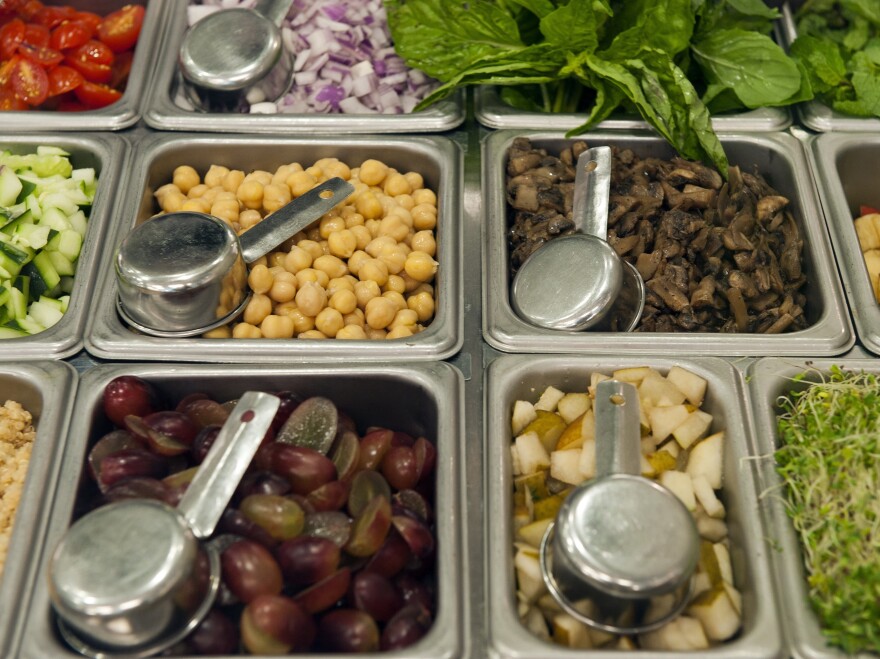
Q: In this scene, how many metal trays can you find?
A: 12